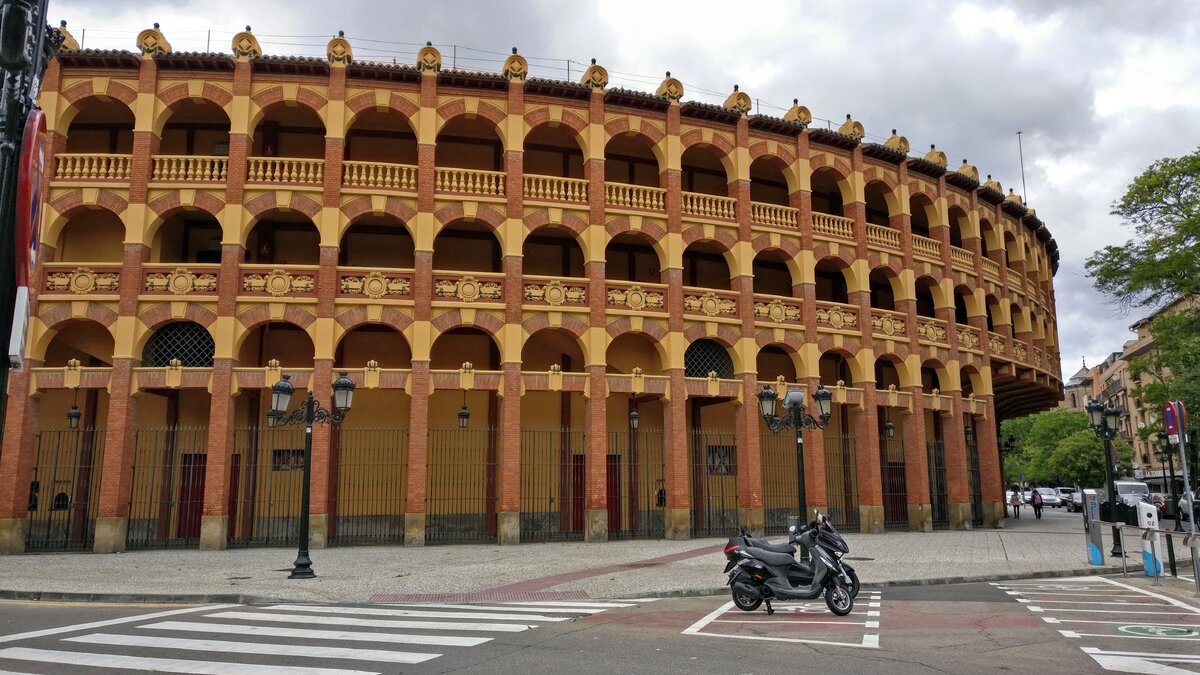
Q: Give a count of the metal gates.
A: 13